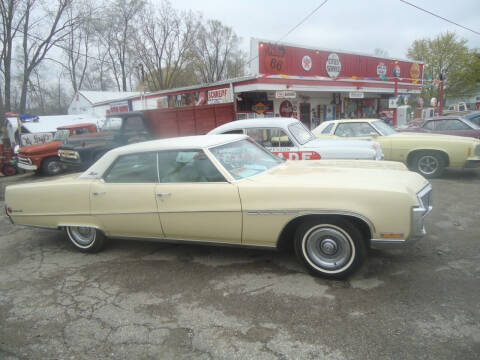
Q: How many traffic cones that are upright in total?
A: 0